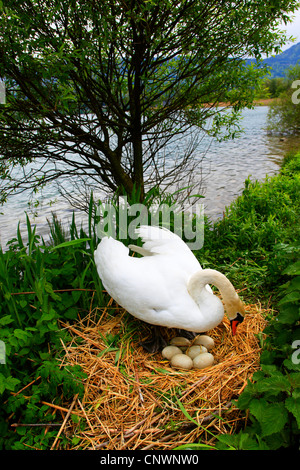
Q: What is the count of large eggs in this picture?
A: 6